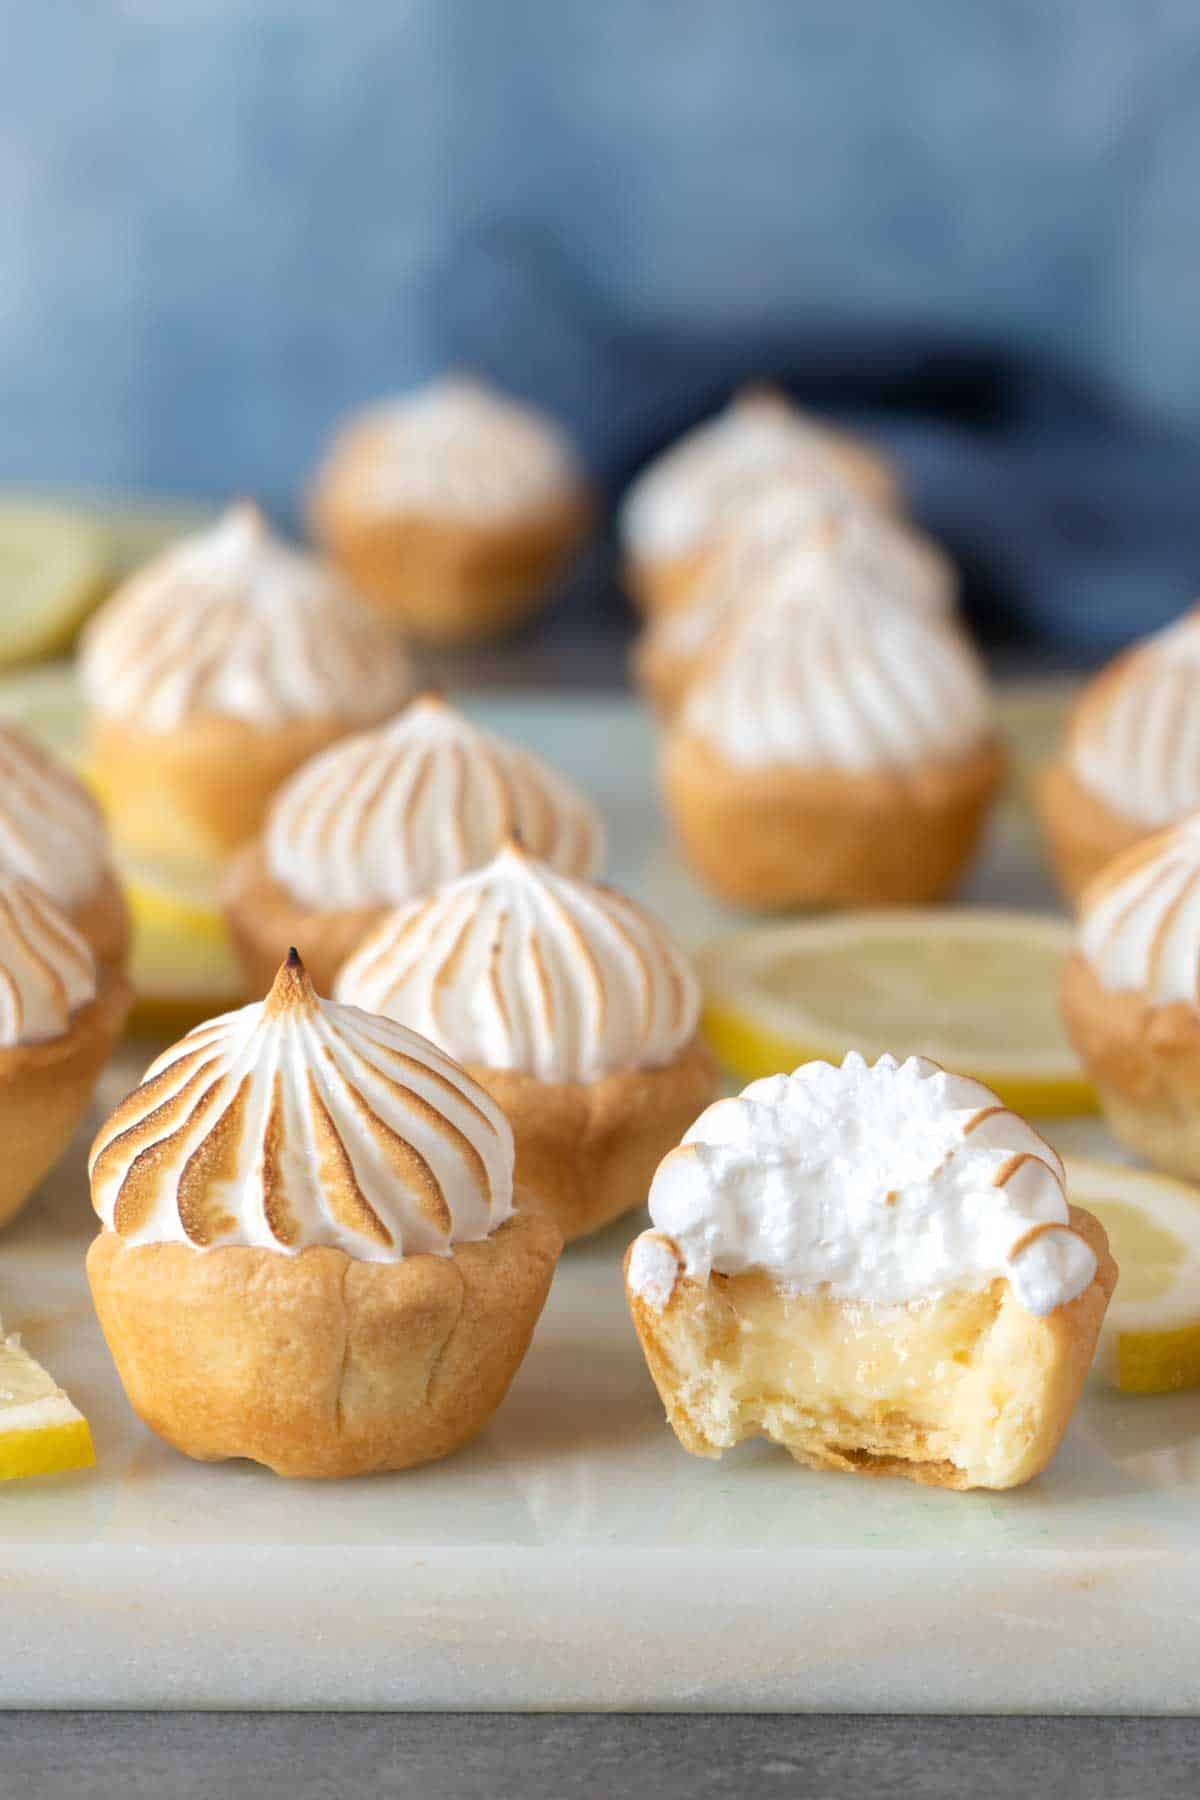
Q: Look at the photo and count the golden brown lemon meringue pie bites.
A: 13